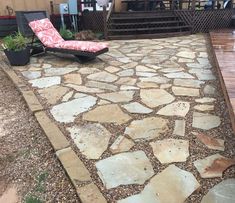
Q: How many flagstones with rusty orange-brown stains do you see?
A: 2